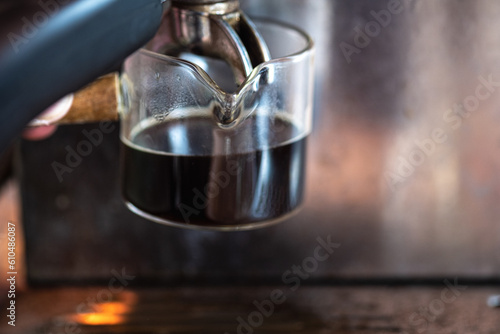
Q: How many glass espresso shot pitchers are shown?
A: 1